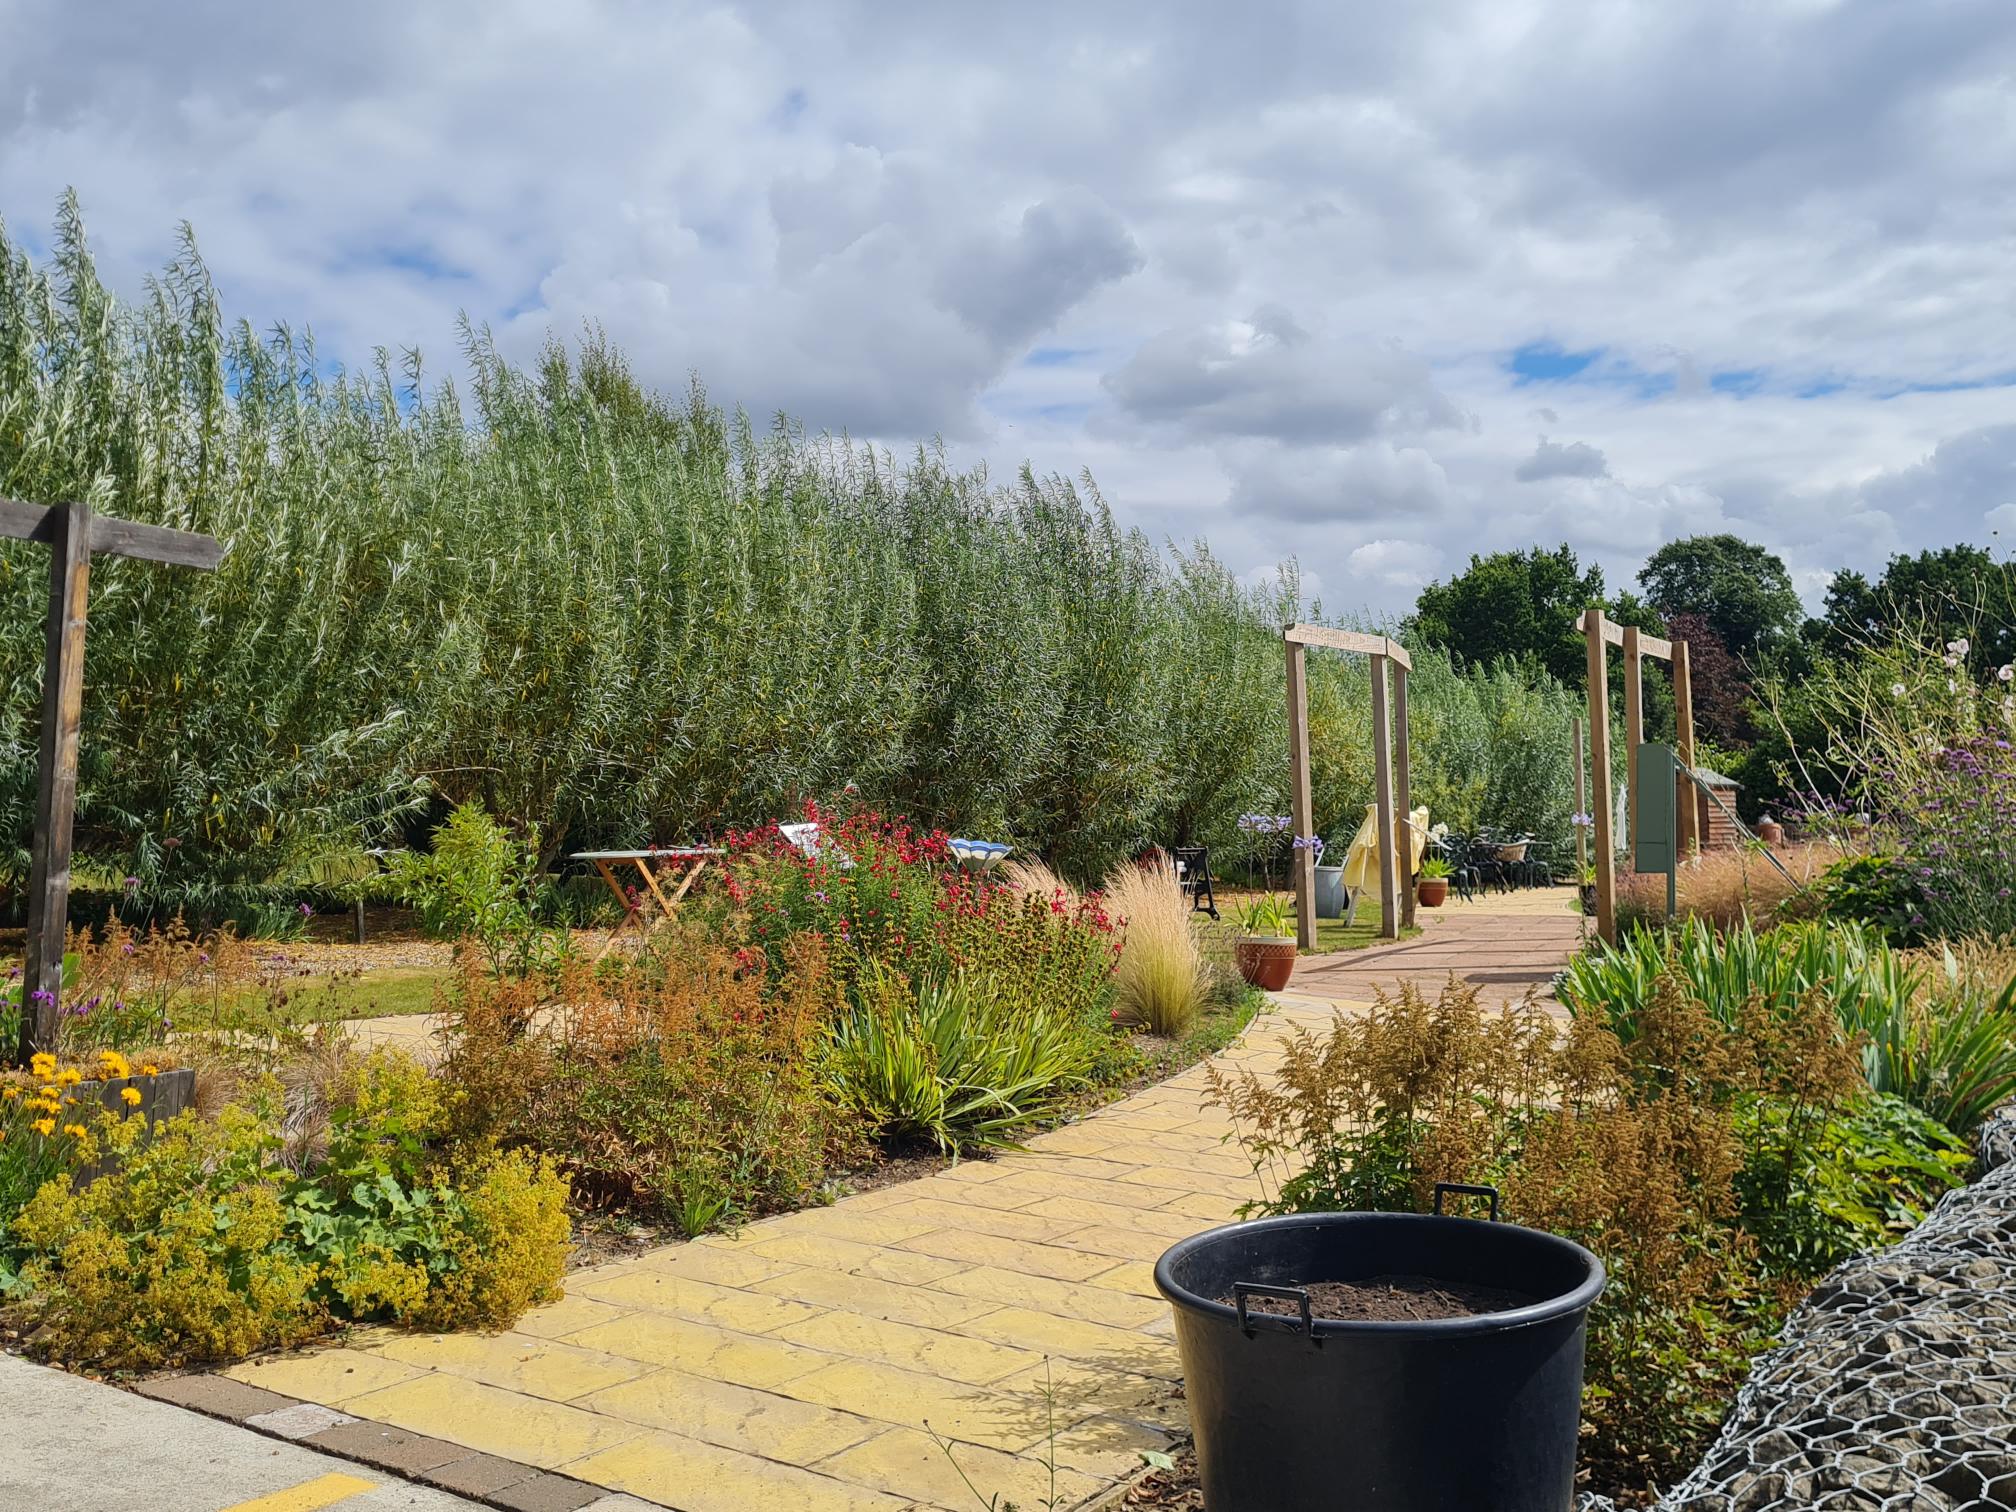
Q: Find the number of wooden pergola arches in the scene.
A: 2